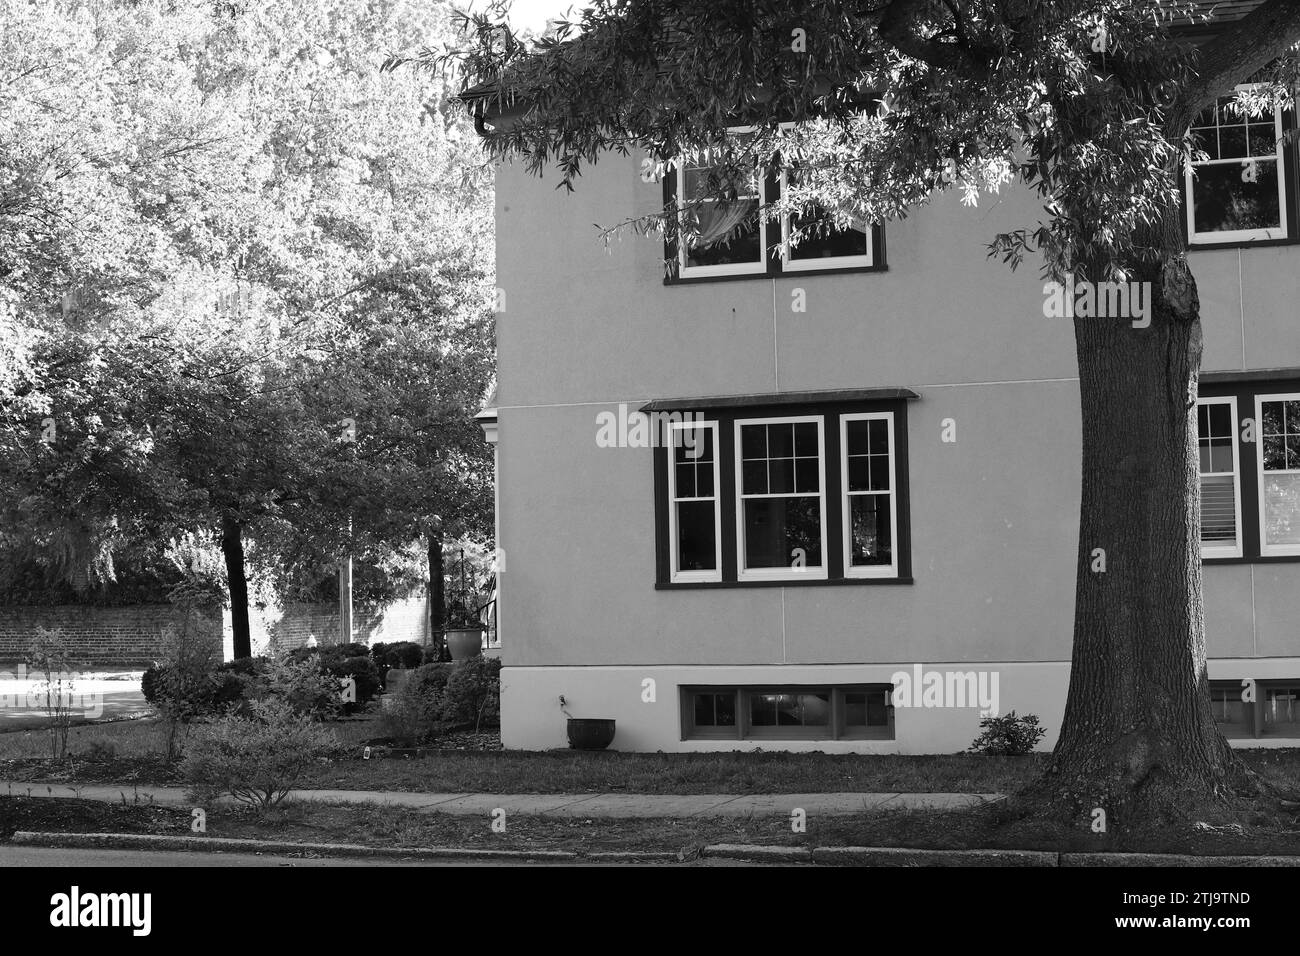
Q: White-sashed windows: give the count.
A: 8